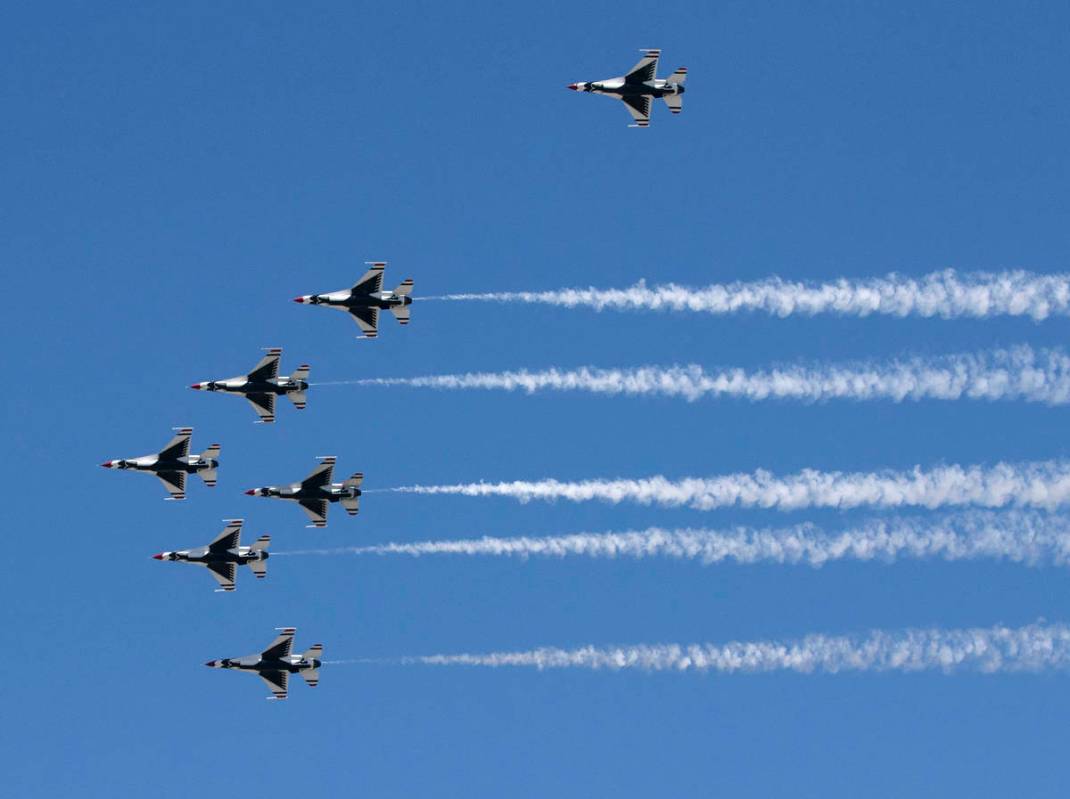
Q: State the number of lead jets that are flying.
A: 1